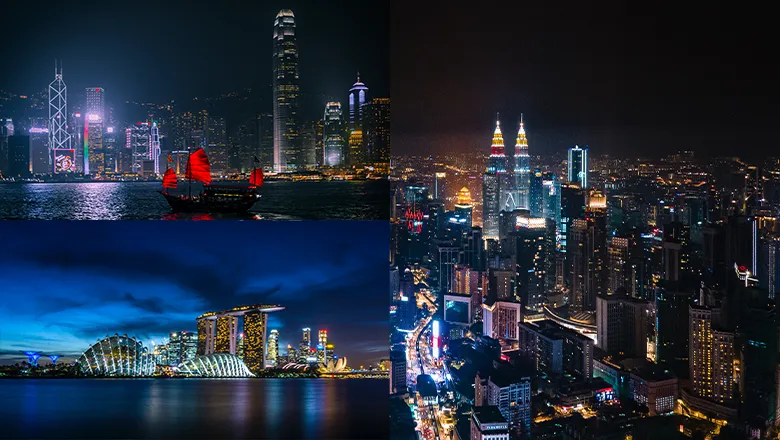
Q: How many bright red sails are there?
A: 3